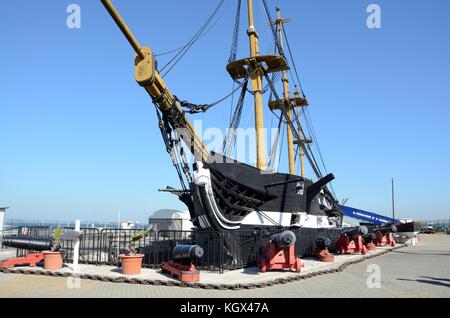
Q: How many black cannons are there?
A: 7